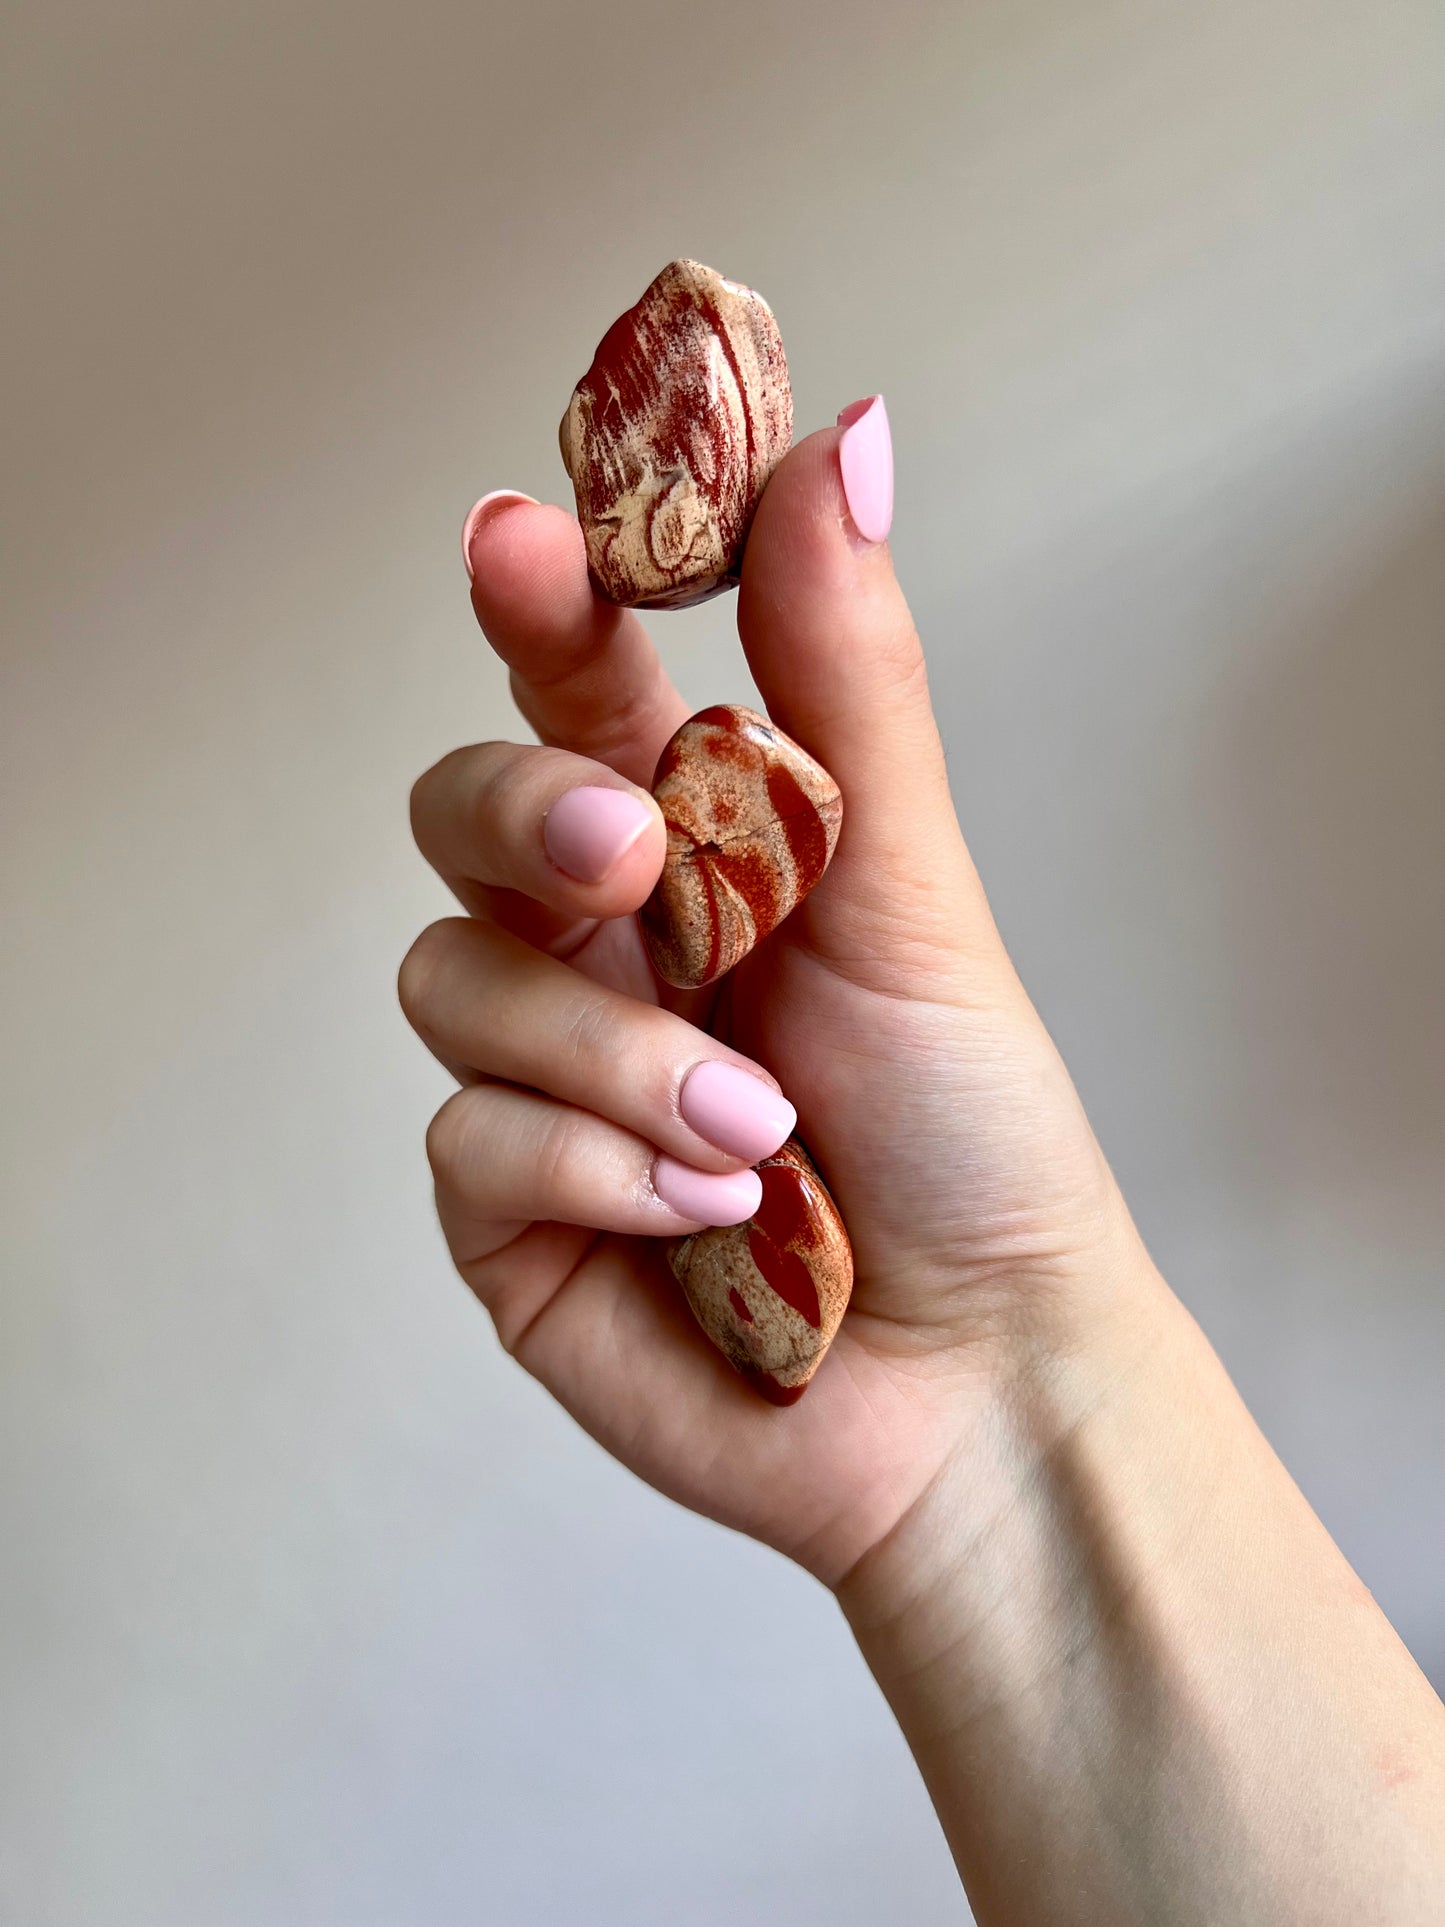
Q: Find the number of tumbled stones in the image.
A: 3